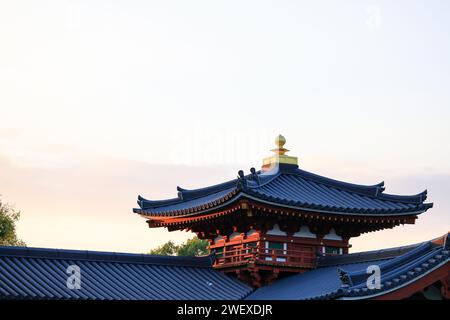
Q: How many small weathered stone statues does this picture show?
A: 0